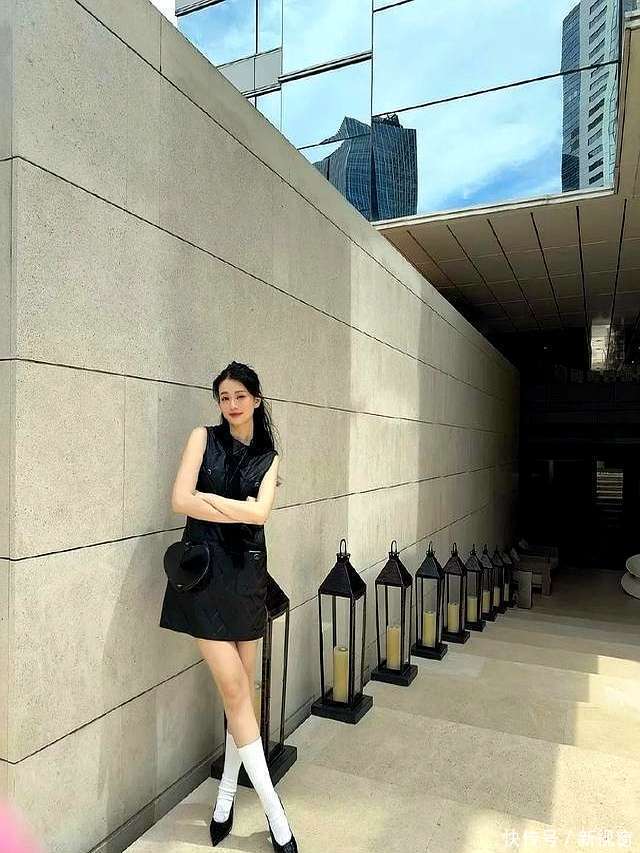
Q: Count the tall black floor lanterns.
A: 9